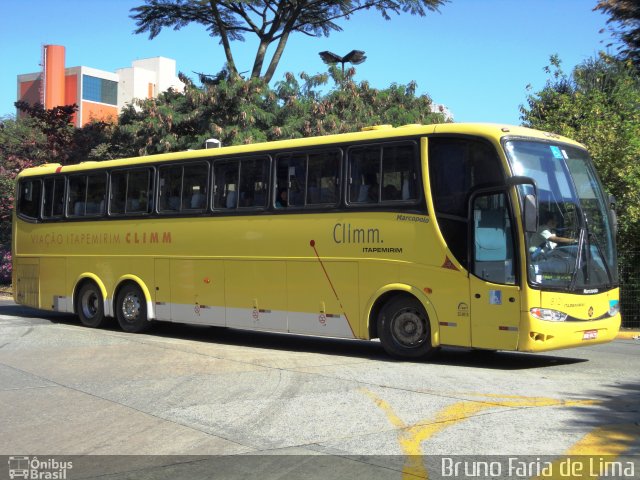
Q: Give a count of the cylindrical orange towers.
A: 1